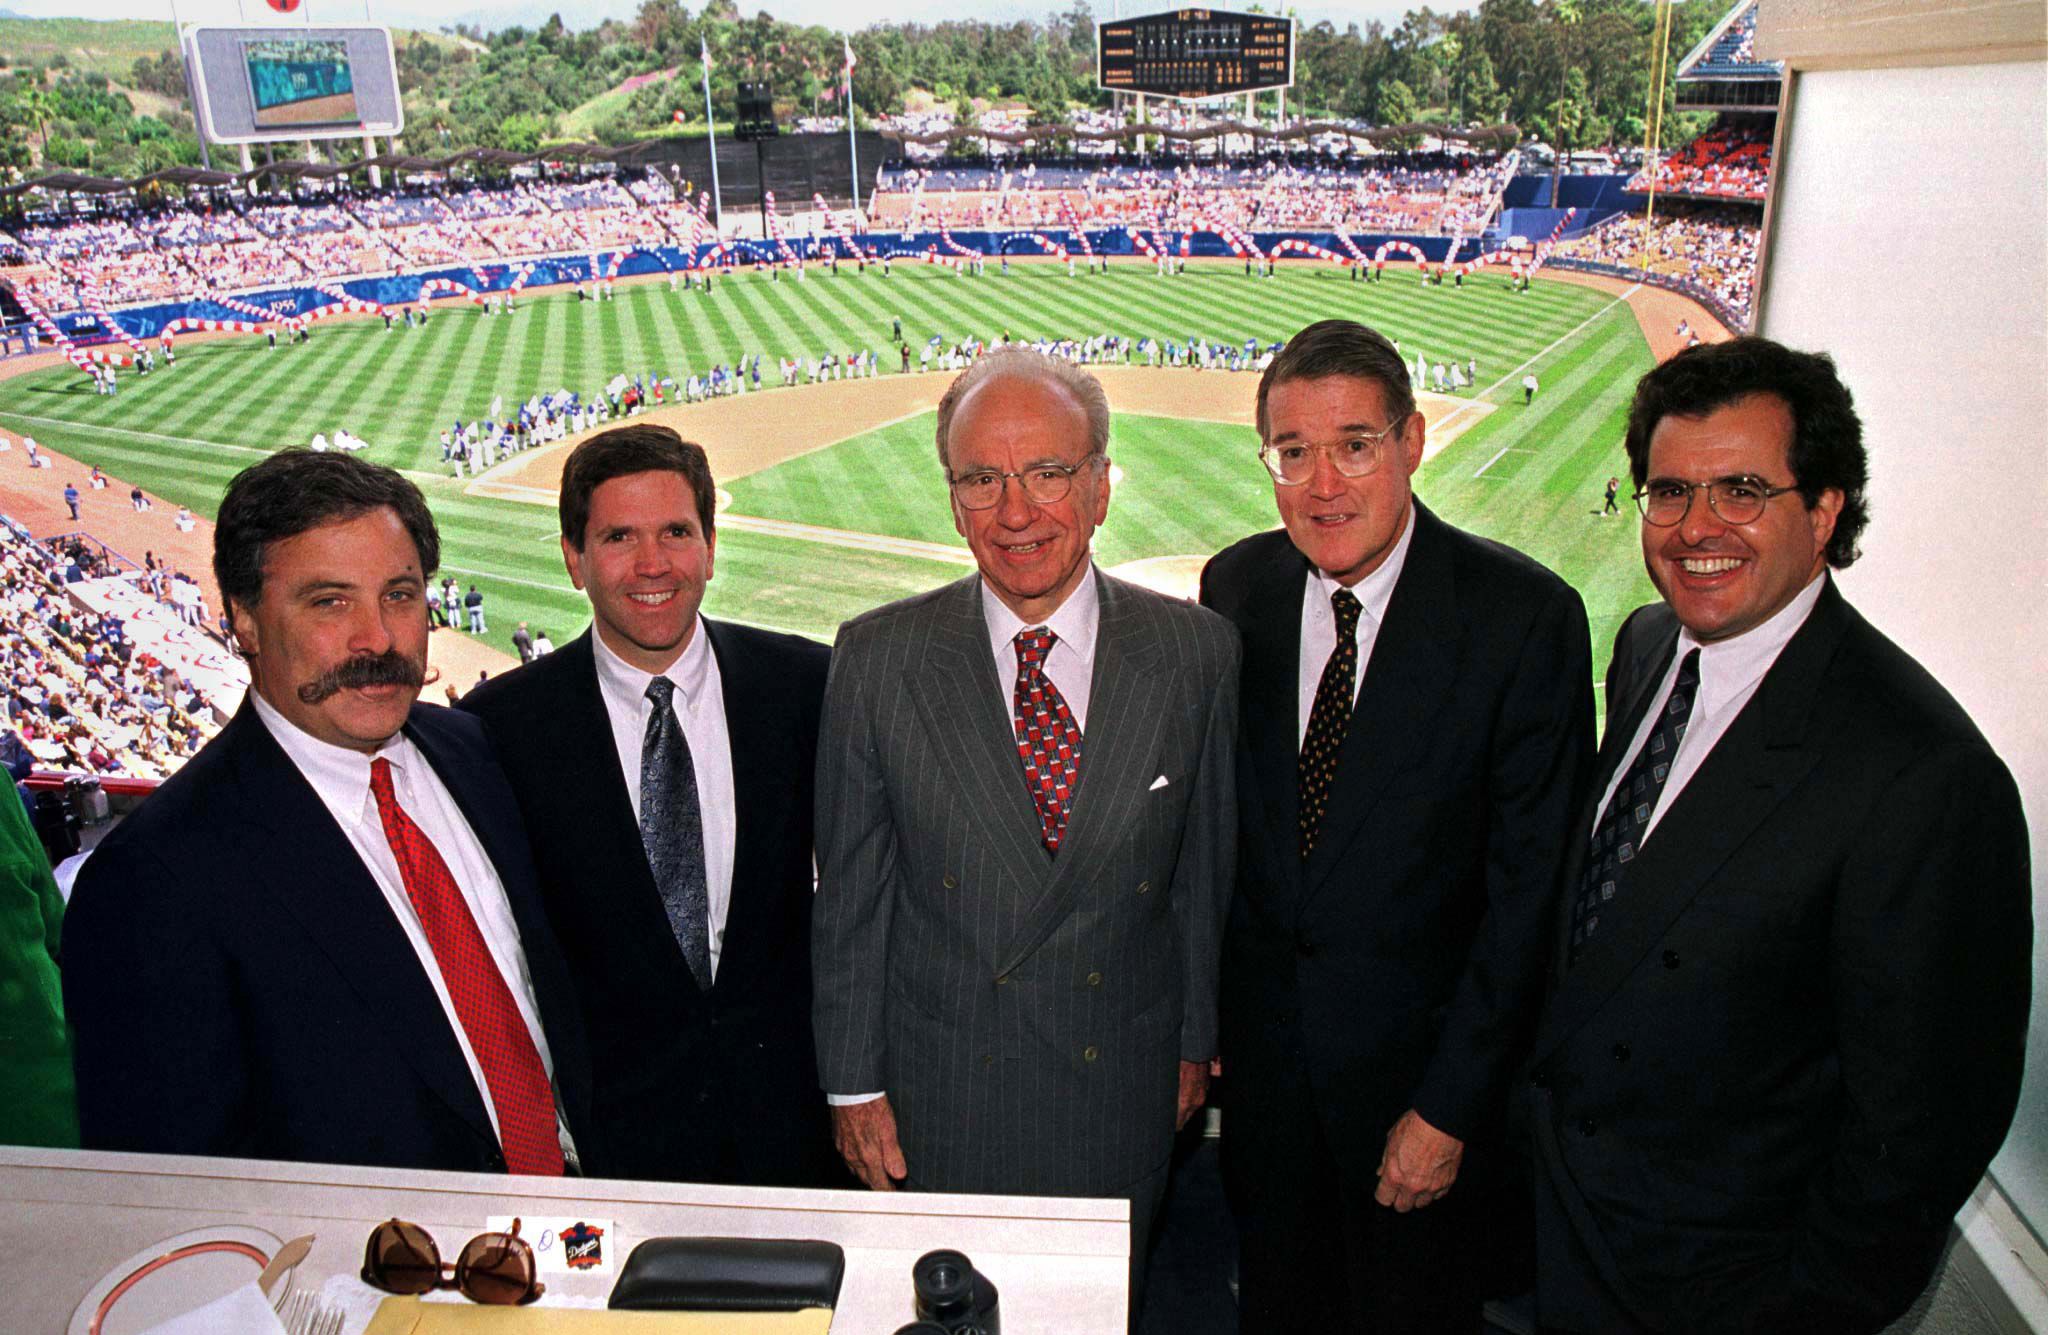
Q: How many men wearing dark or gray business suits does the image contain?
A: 5